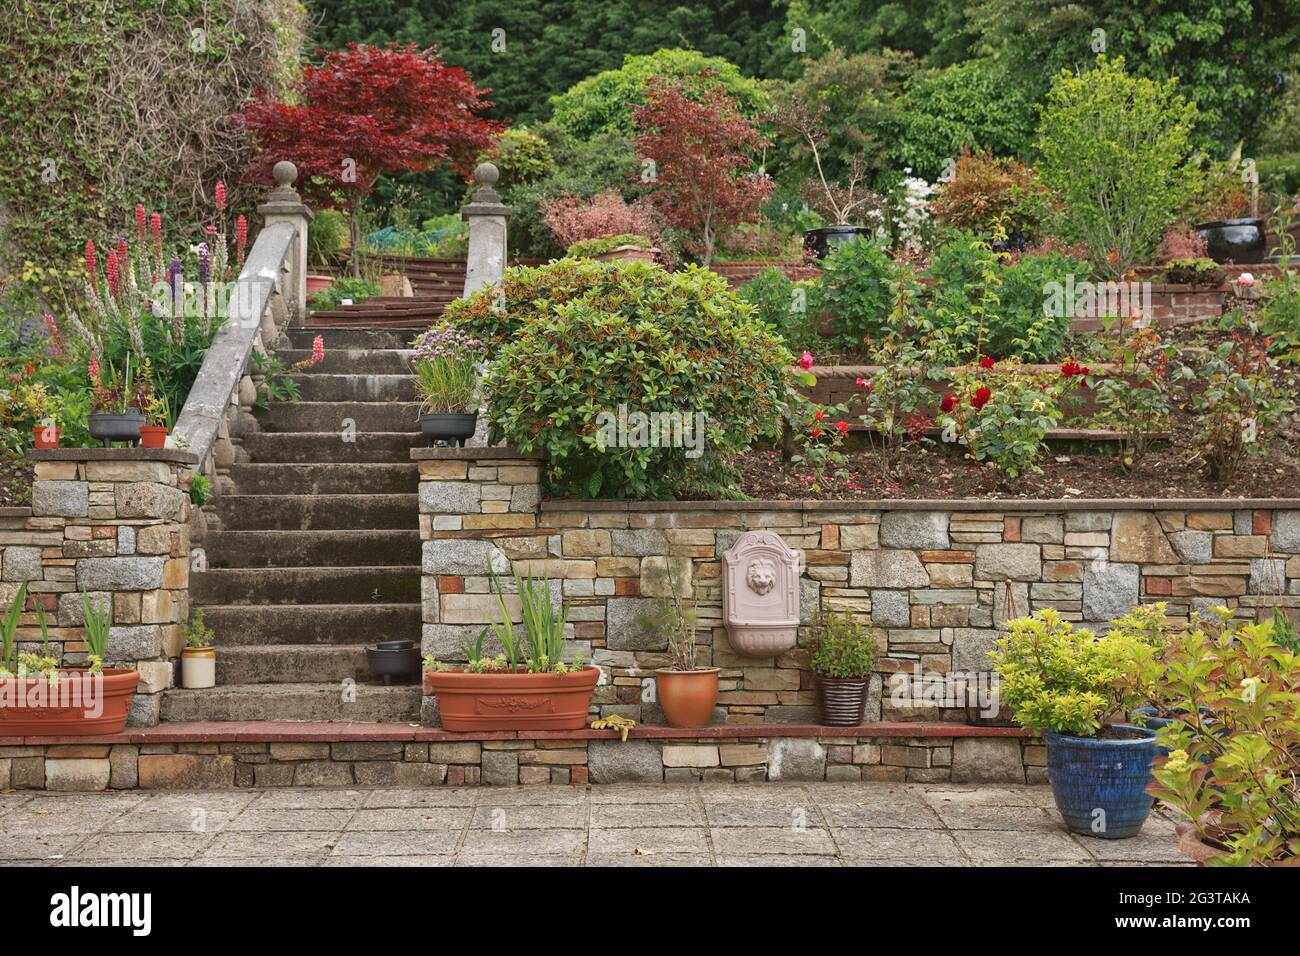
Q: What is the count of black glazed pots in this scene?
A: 2